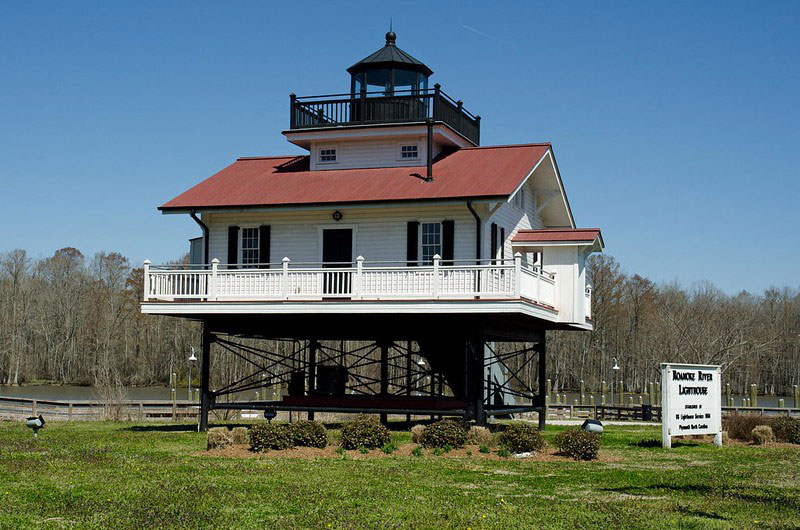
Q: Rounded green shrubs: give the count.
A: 6